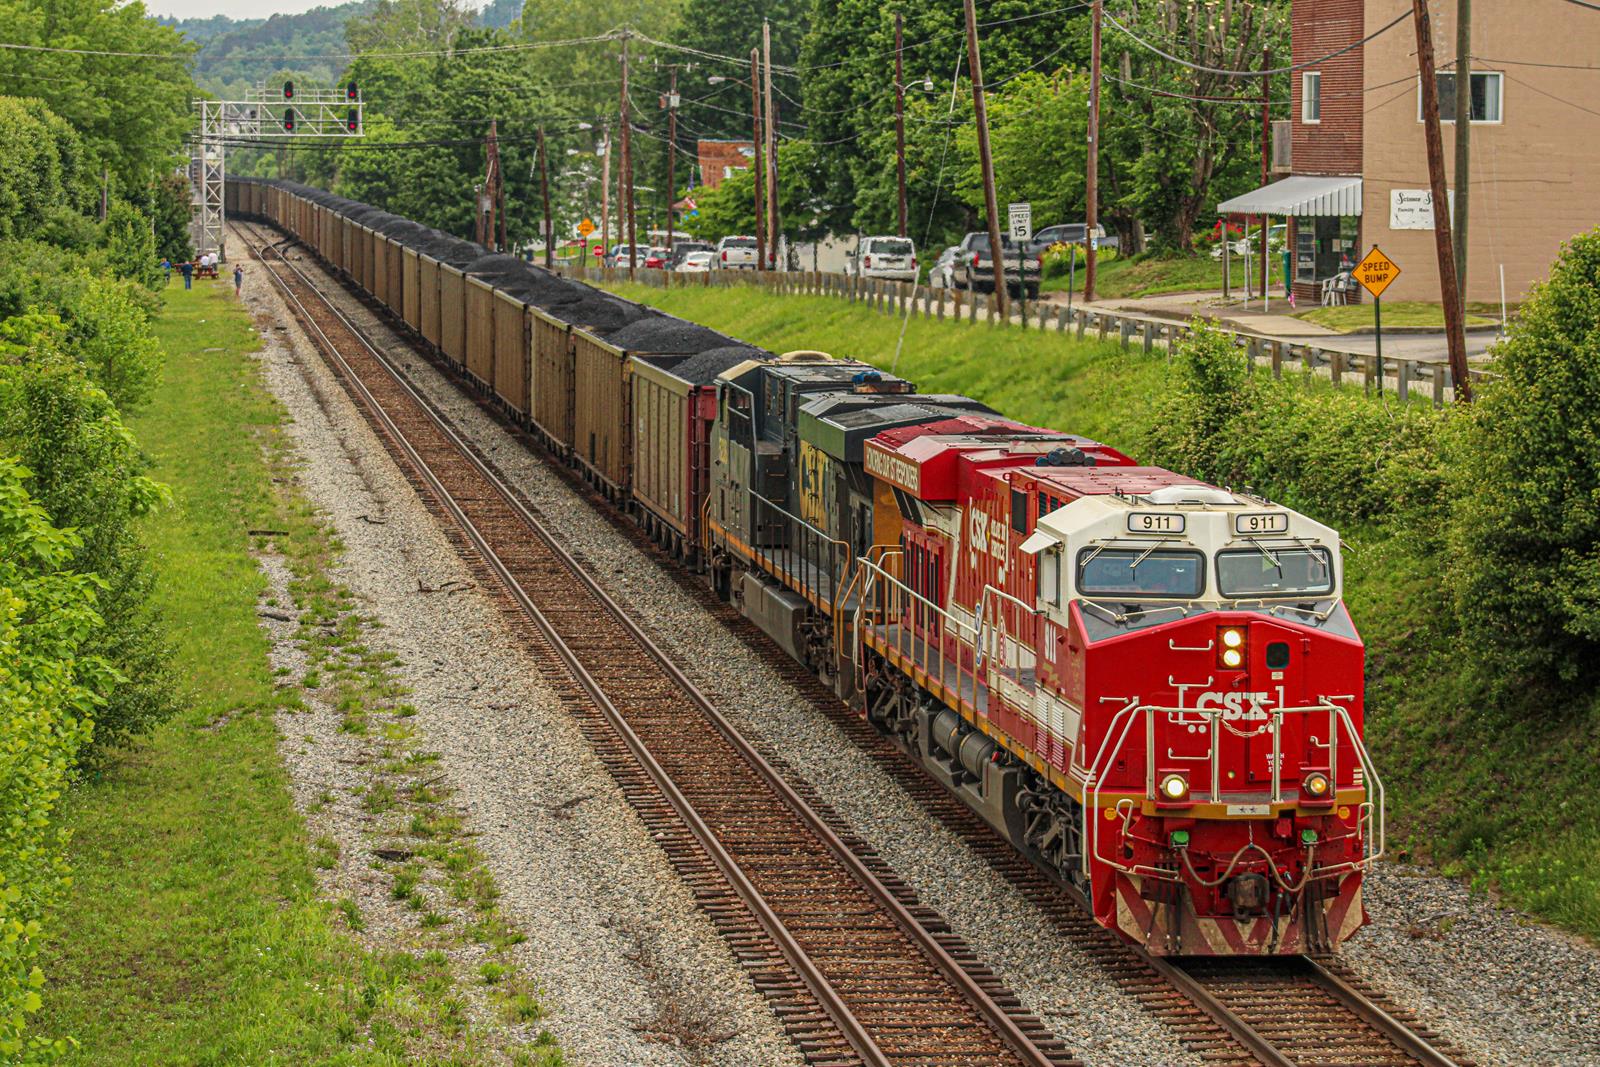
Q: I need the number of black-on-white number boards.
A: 2